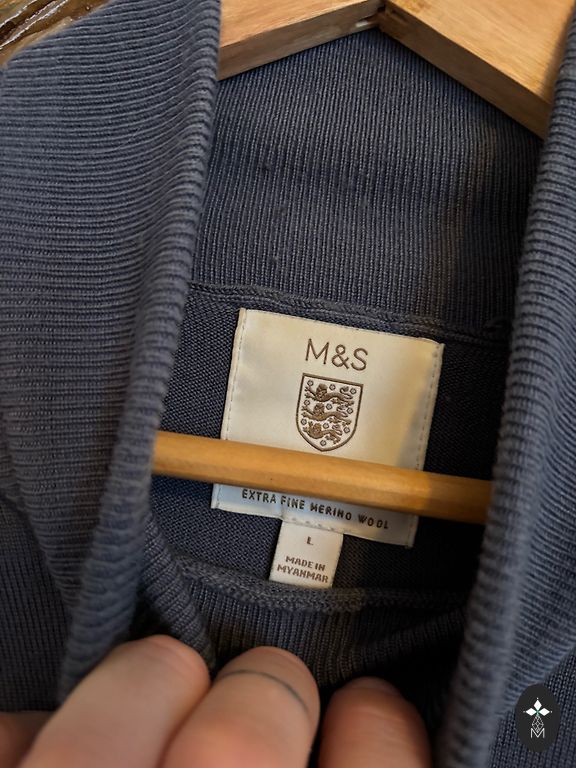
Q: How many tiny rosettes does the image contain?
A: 10